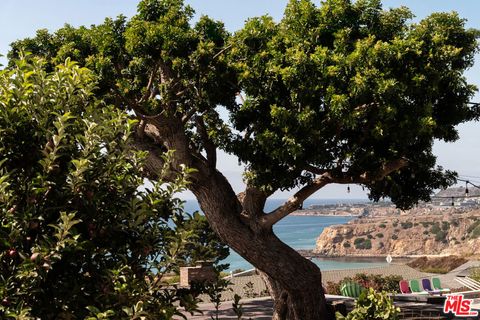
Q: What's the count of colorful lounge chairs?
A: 4